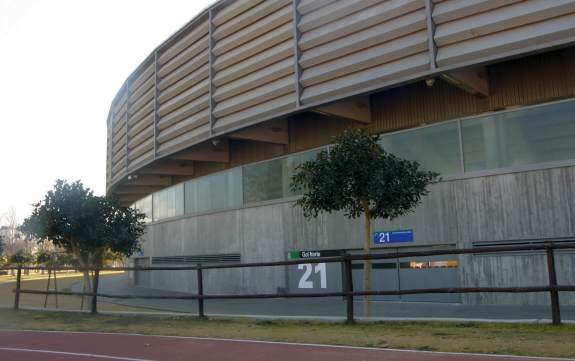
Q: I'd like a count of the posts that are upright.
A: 5